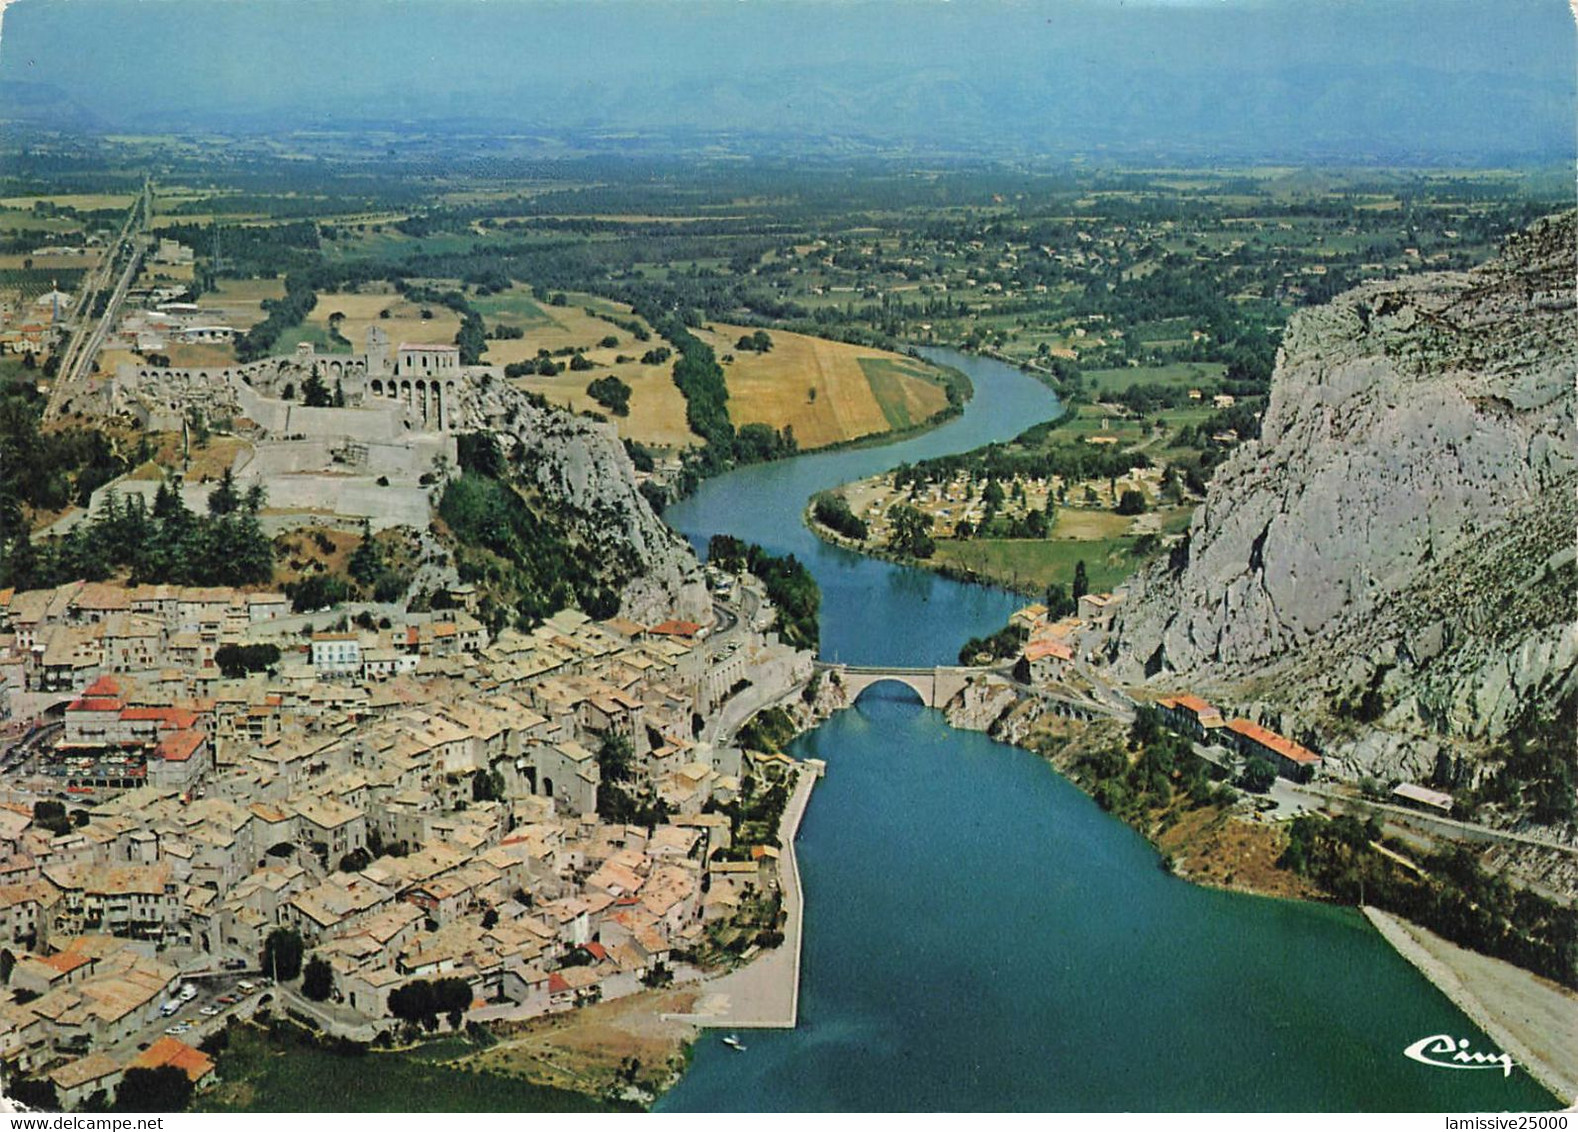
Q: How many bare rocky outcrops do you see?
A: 2